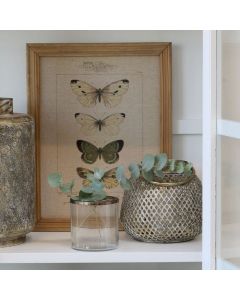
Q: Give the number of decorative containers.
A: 3